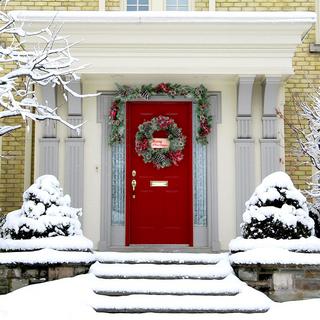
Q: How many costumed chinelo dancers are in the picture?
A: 0